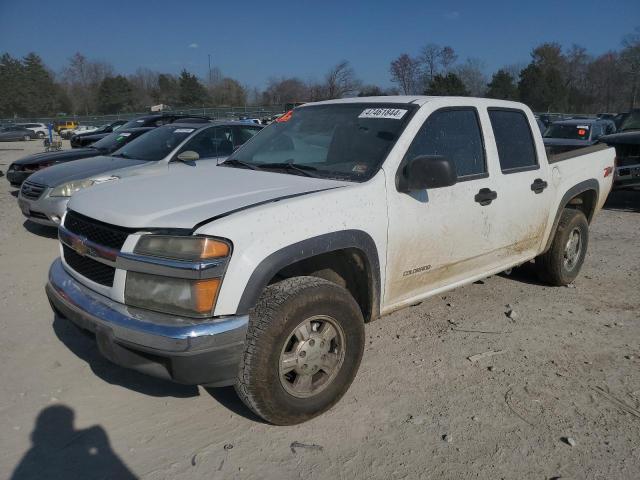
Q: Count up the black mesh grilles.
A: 2